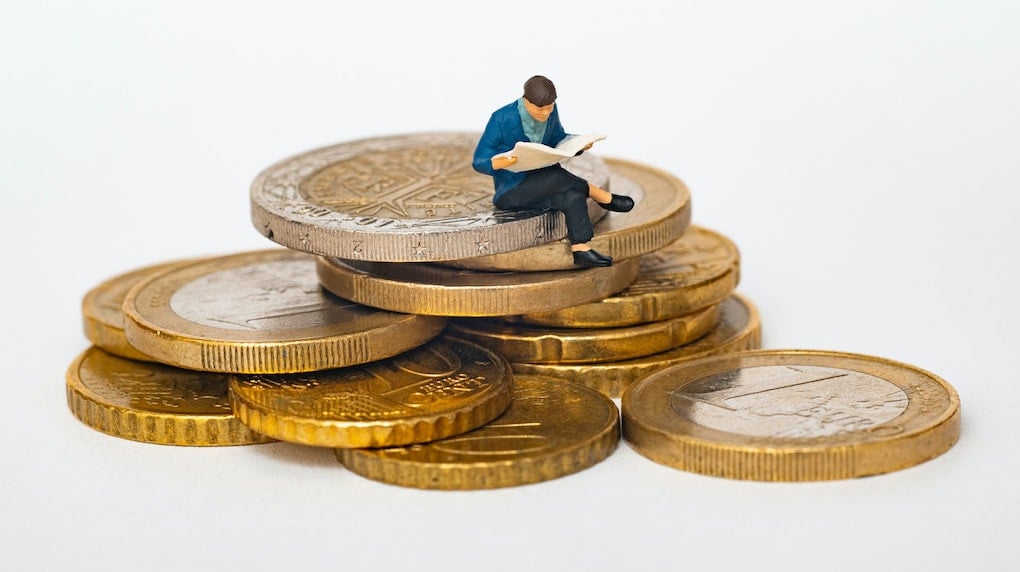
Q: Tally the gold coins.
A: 11